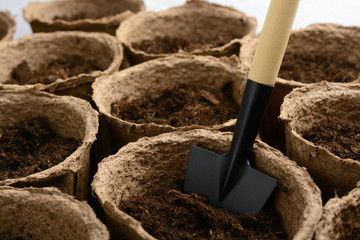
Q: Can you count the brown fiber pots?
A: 11